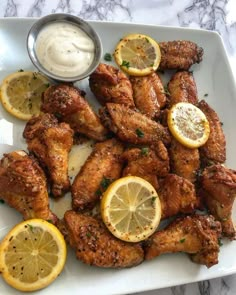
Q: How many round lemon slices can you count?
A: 5